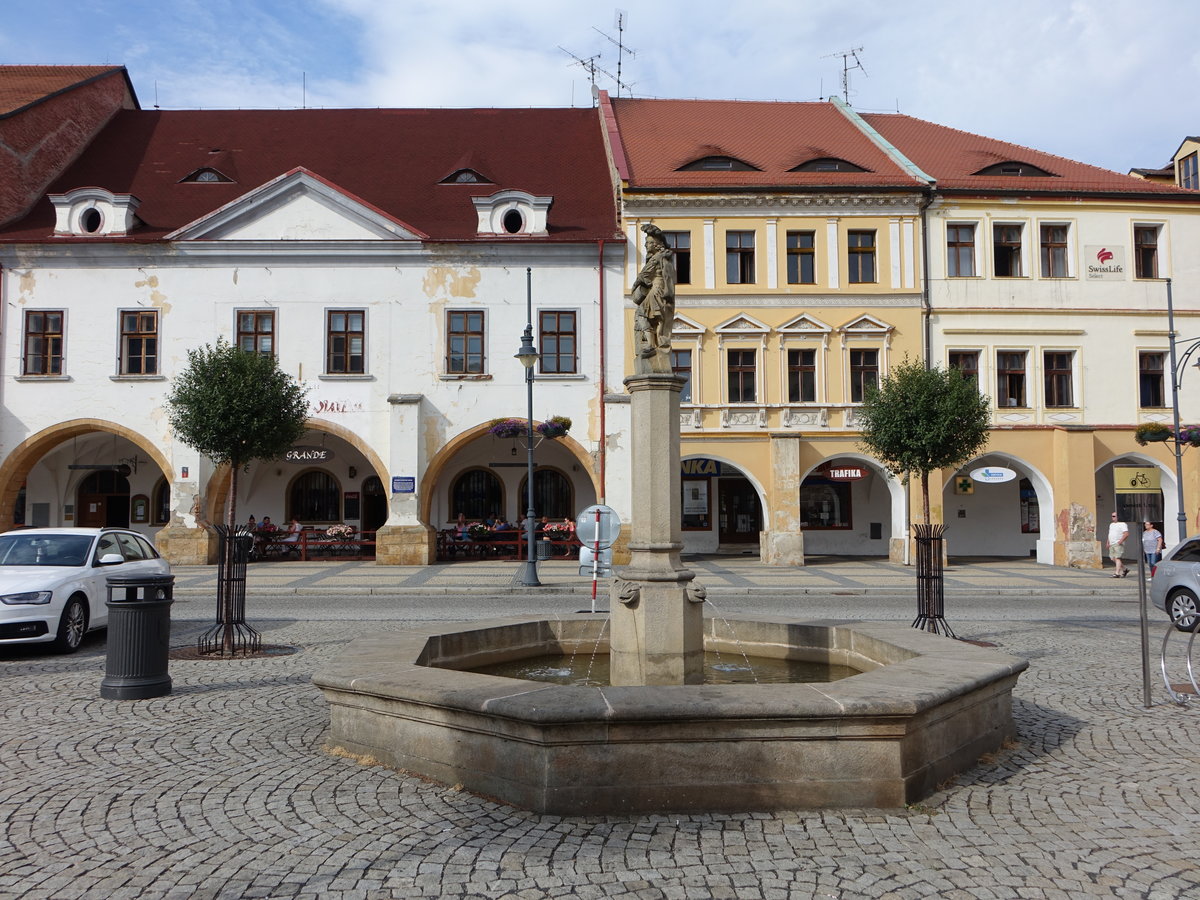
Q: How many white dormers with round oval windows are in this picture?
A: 2